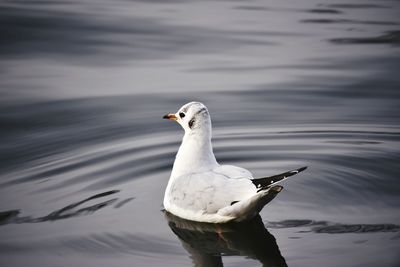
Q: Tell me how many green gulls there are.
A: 0